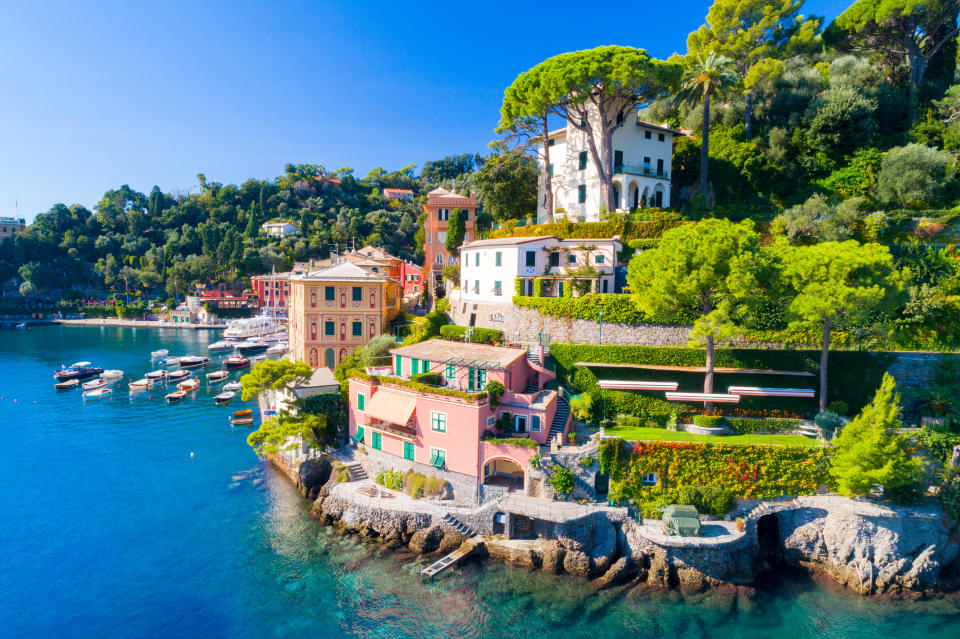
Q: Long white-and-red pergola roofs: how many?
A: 3